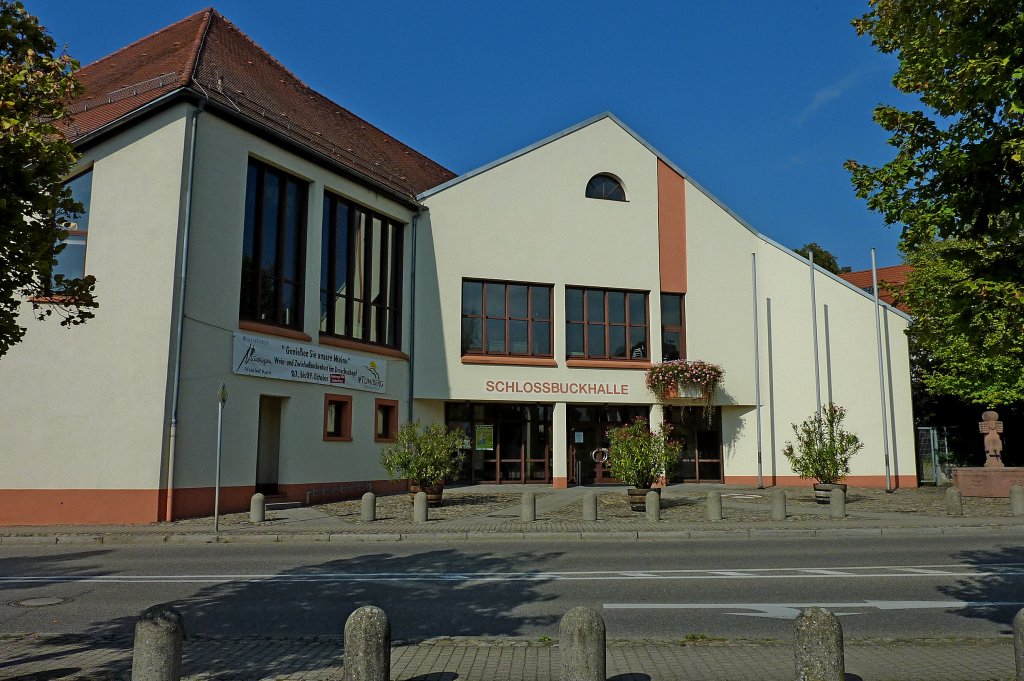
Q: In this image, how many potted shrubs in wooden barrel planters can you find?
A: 3